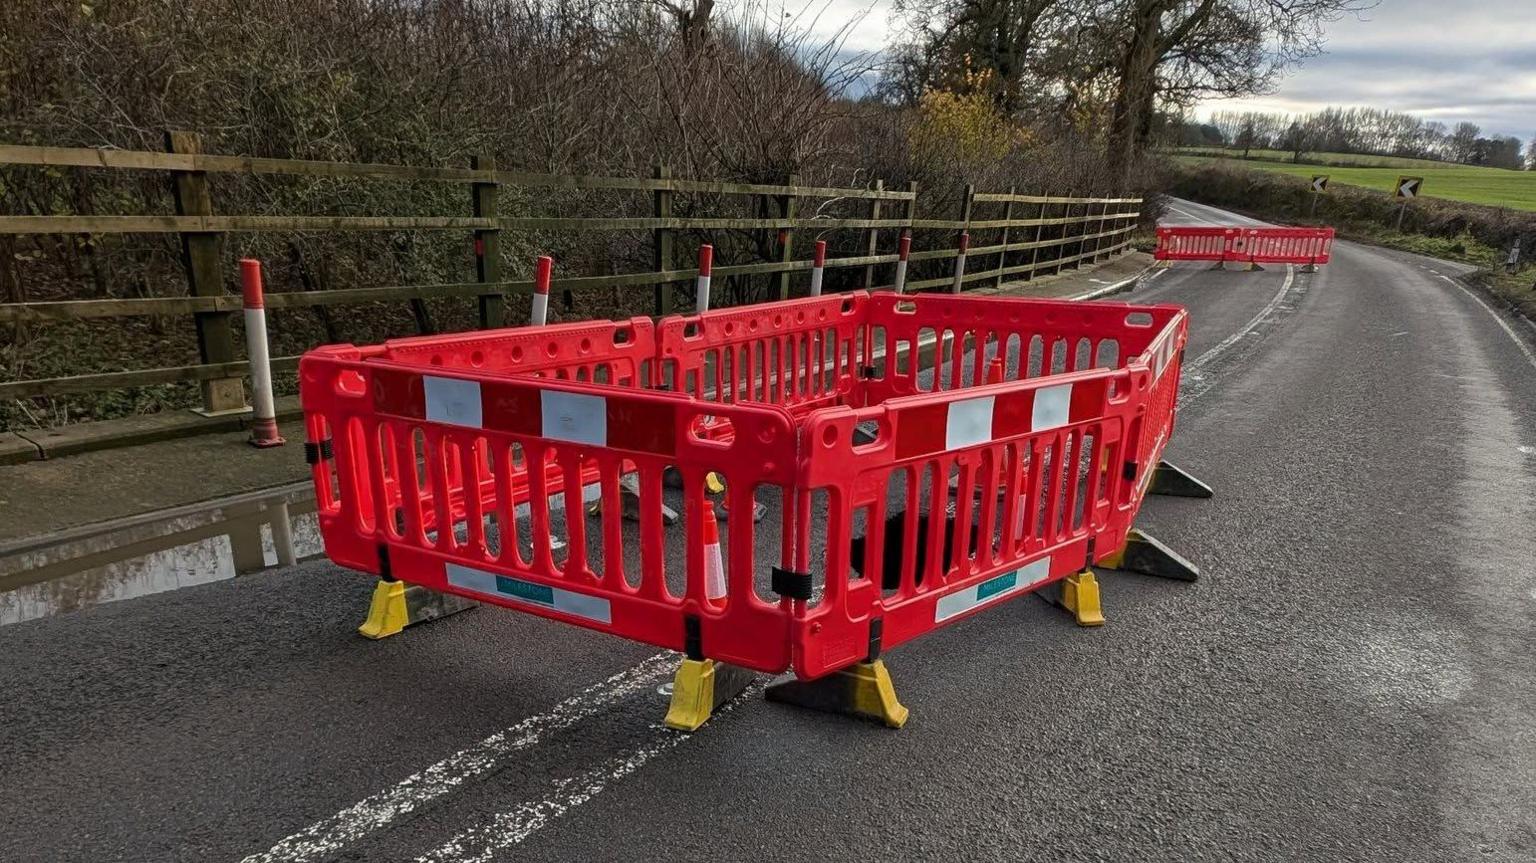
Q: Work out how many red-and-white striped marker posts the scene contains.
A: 6